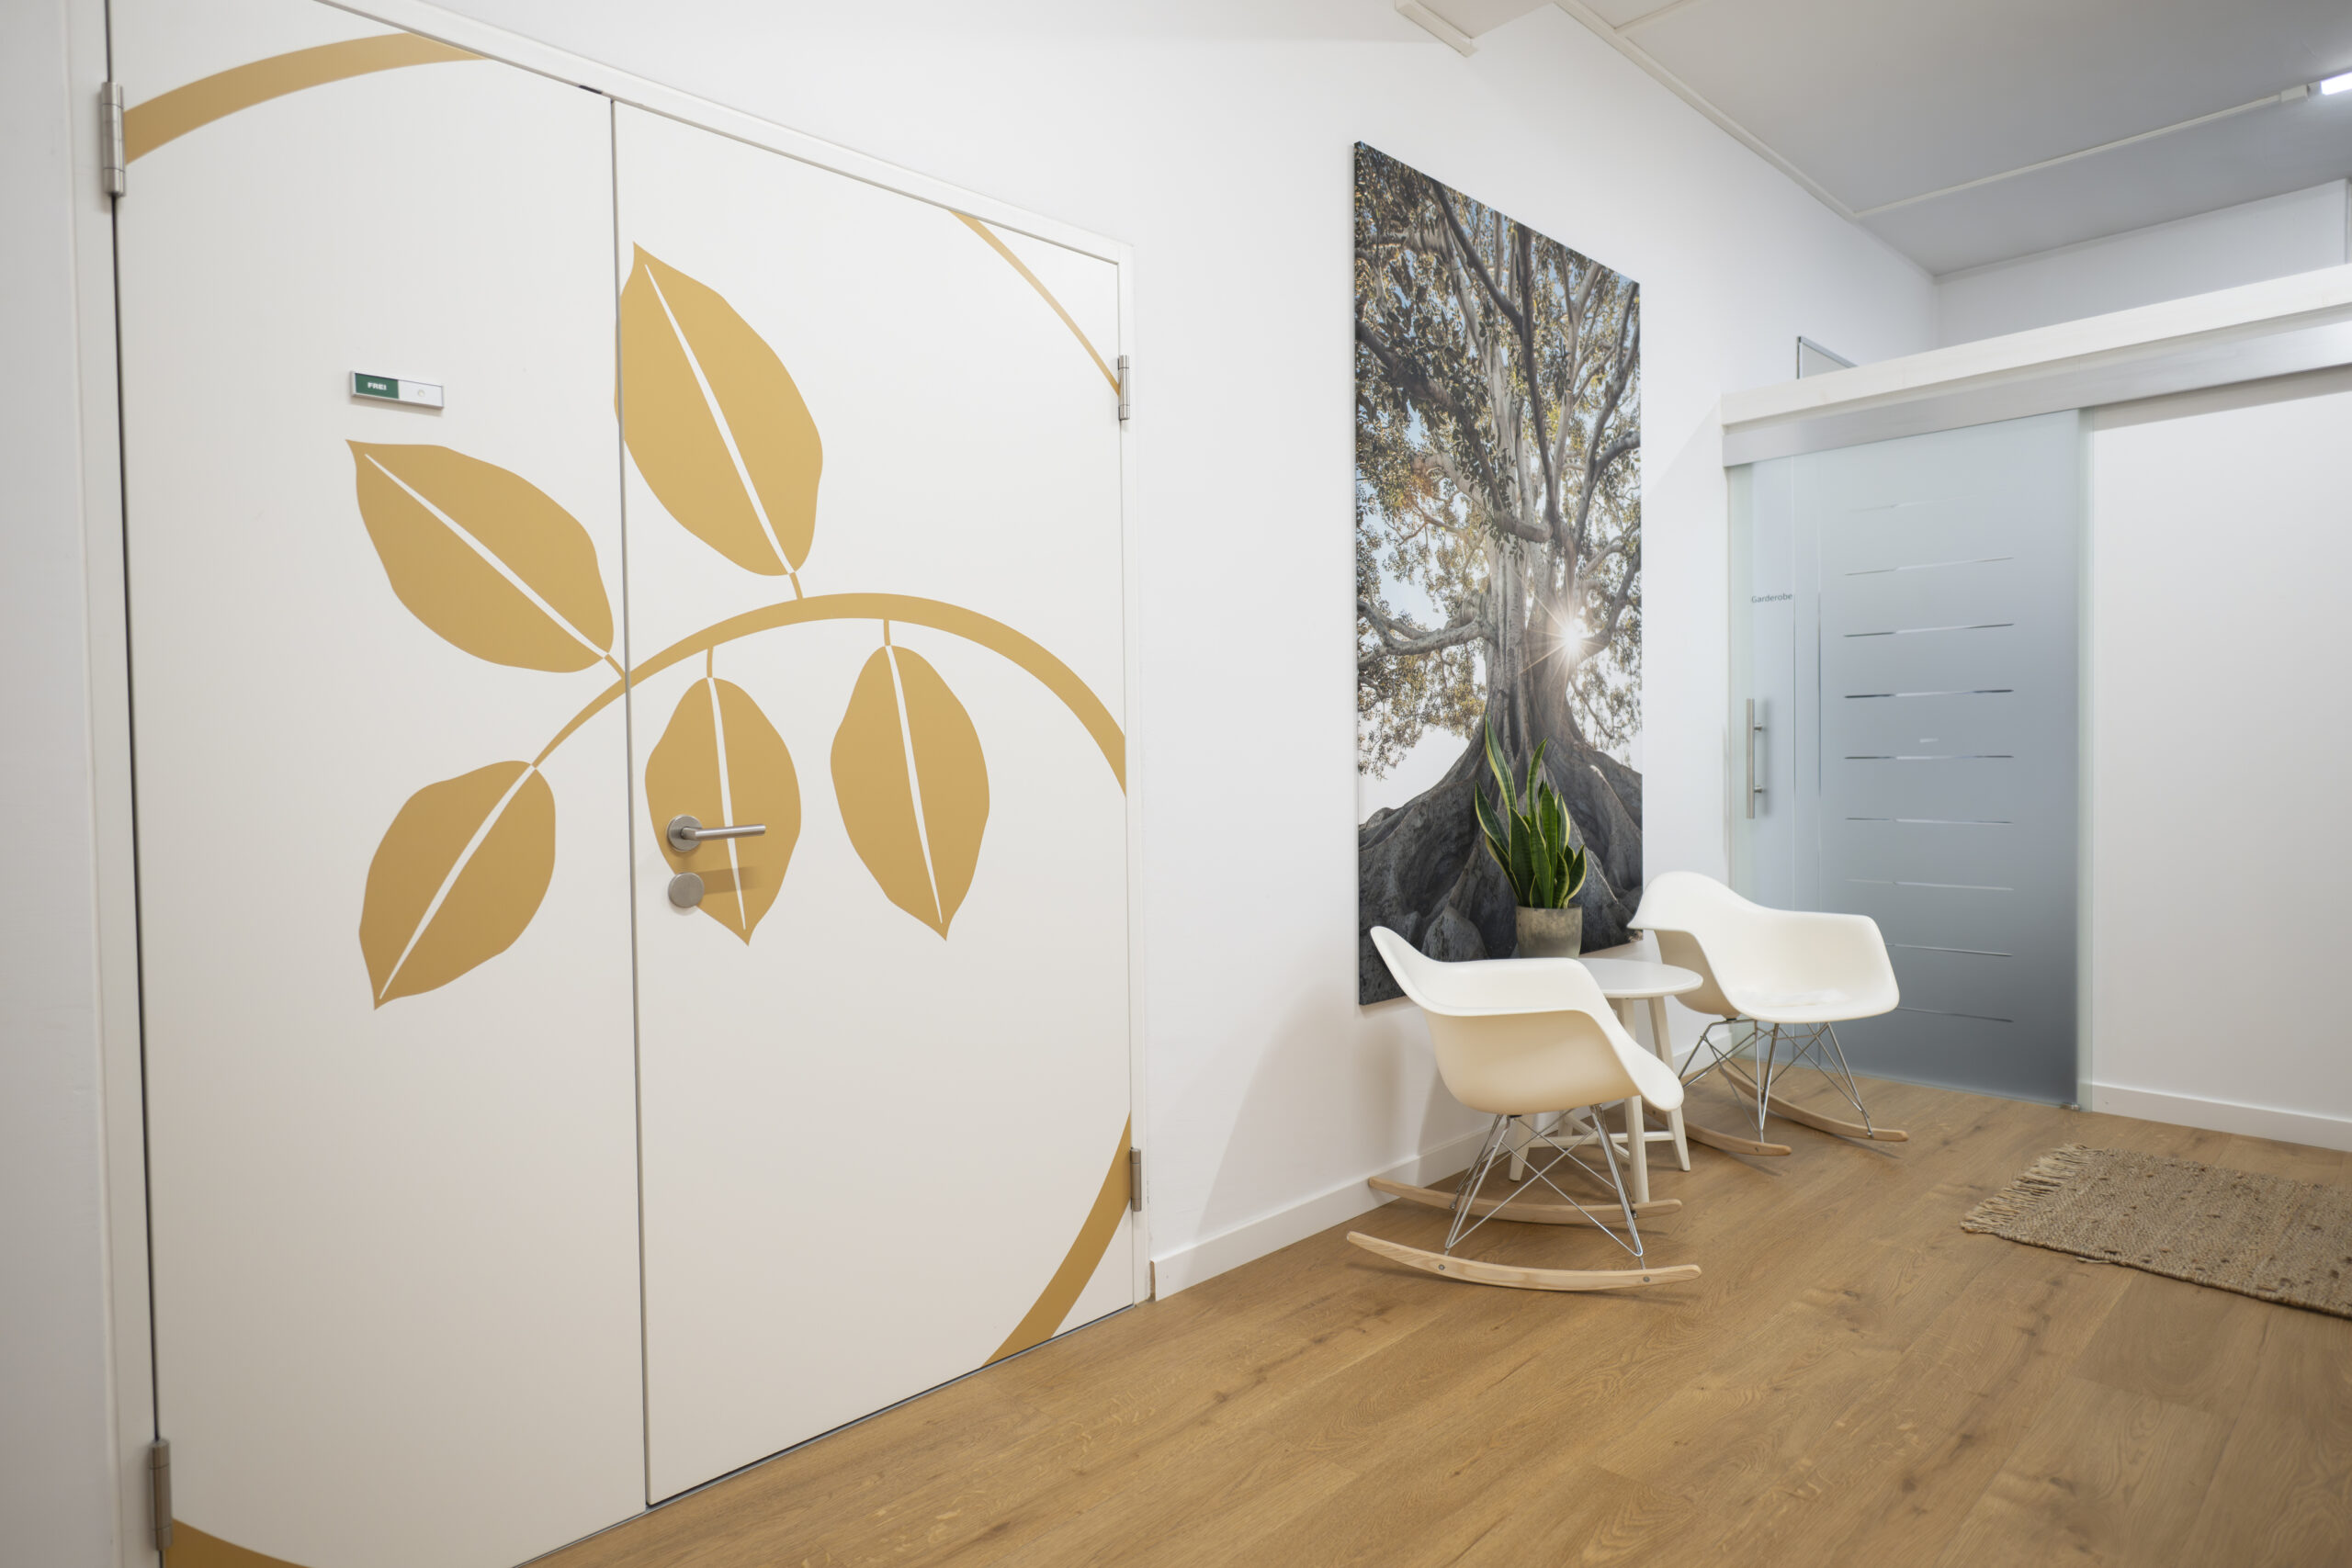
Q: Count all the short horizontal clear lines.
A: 9